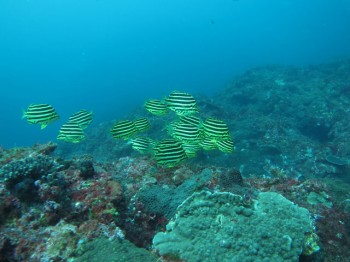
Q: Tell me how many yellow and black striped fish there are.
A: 15